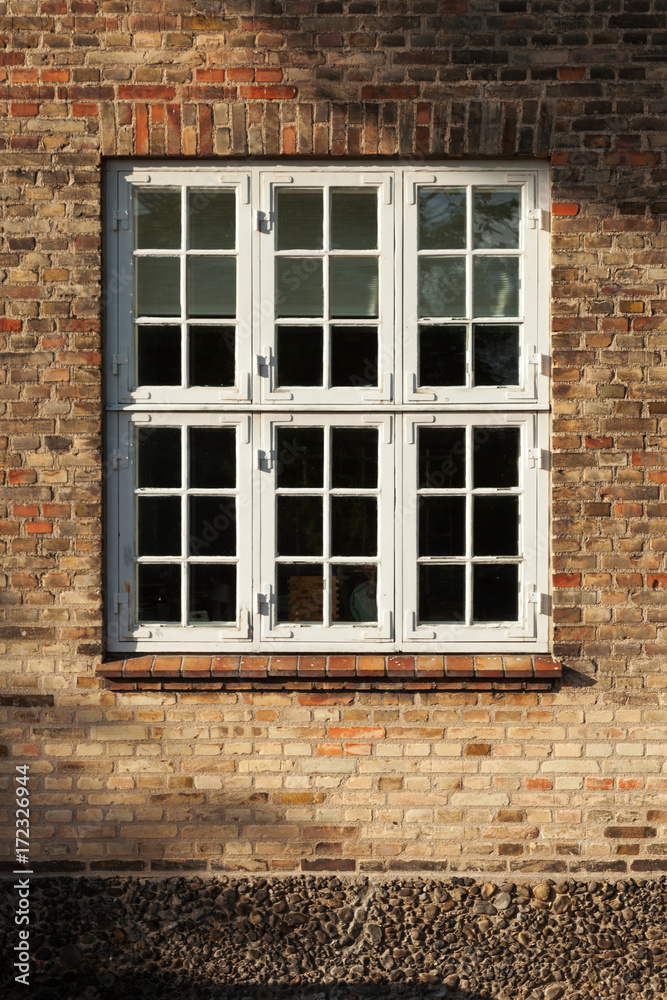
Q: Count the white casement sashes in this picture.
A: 6